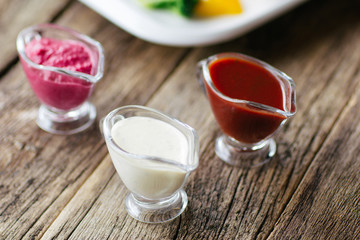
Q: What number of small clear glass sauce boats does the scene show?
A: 3